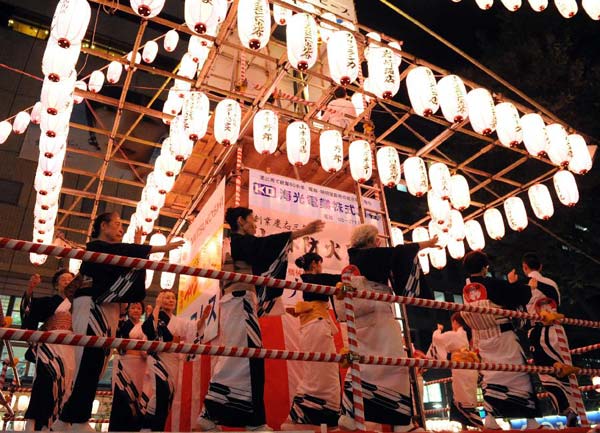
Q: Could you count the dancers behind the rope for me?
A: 10